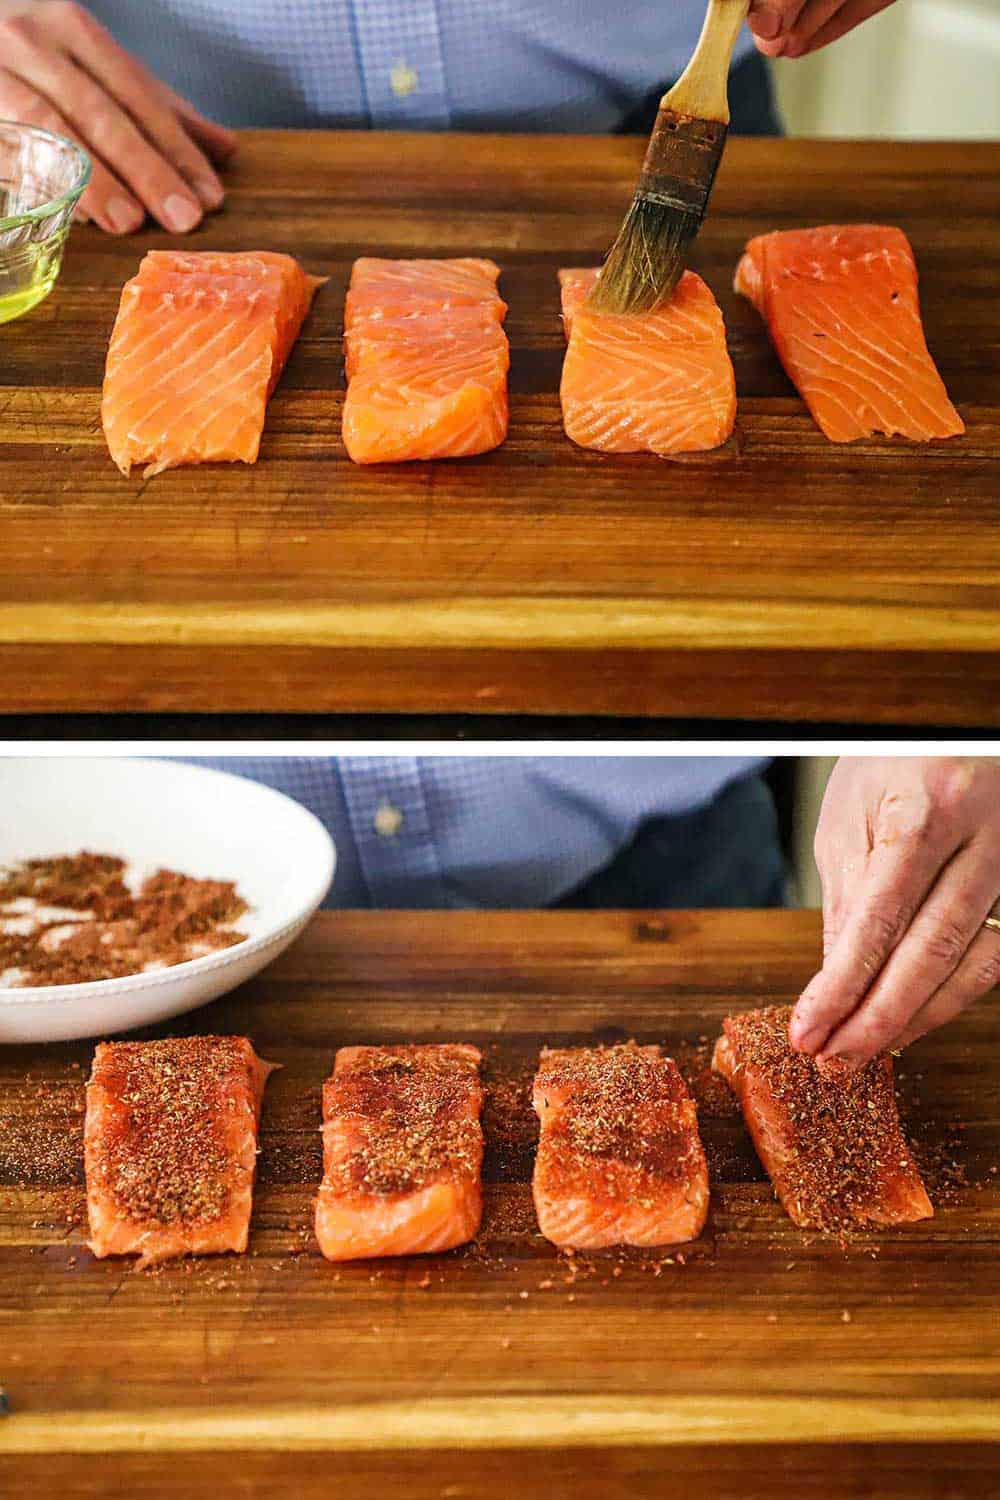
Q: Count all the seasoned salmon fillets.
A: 4